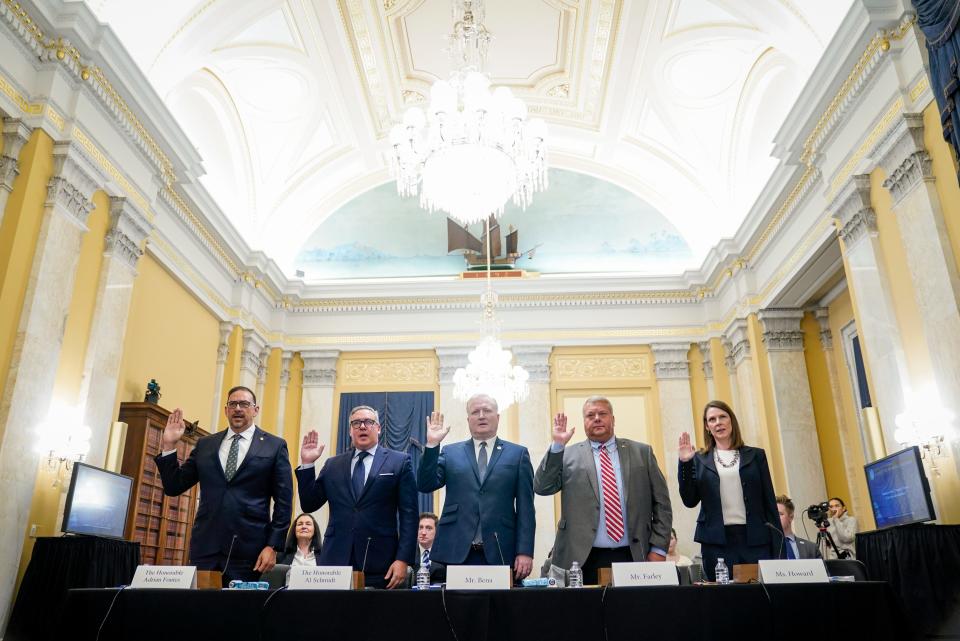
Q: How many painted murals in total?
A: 1